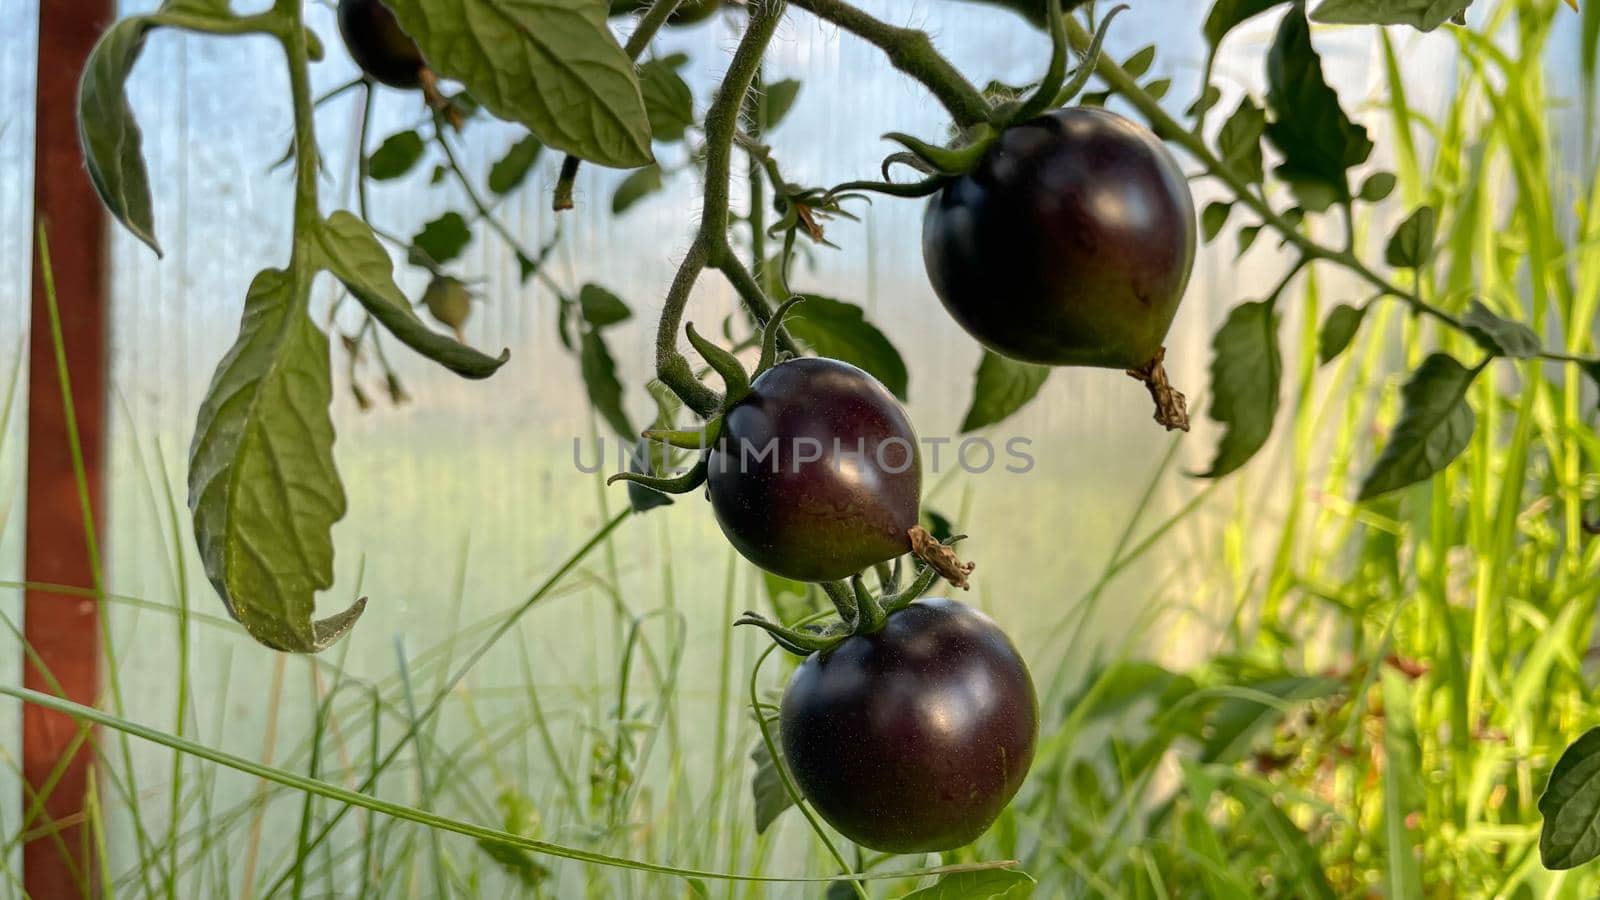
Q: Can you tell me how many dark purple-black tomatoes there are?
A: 4